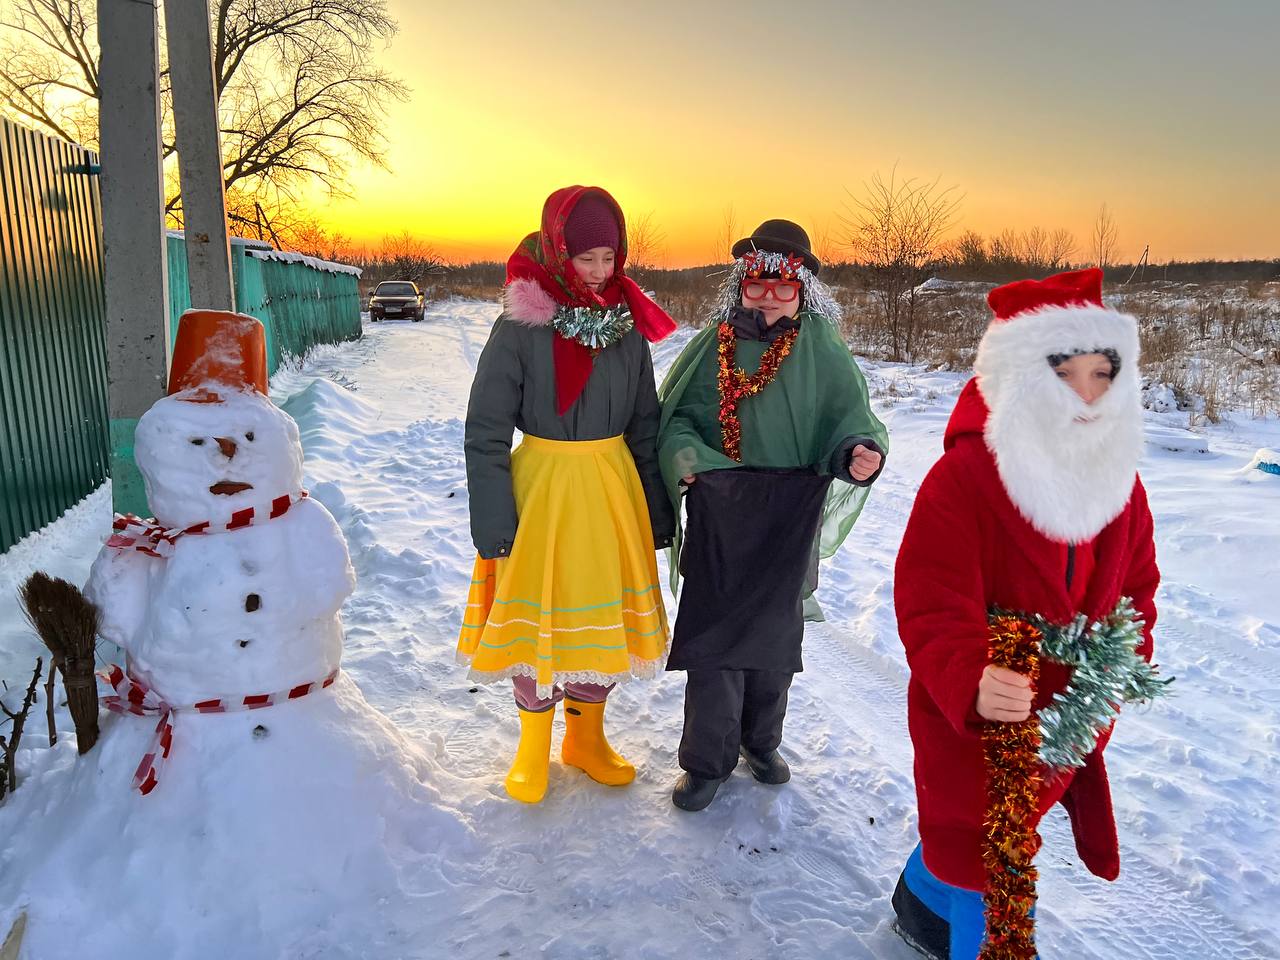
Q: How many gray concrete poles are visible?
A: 2